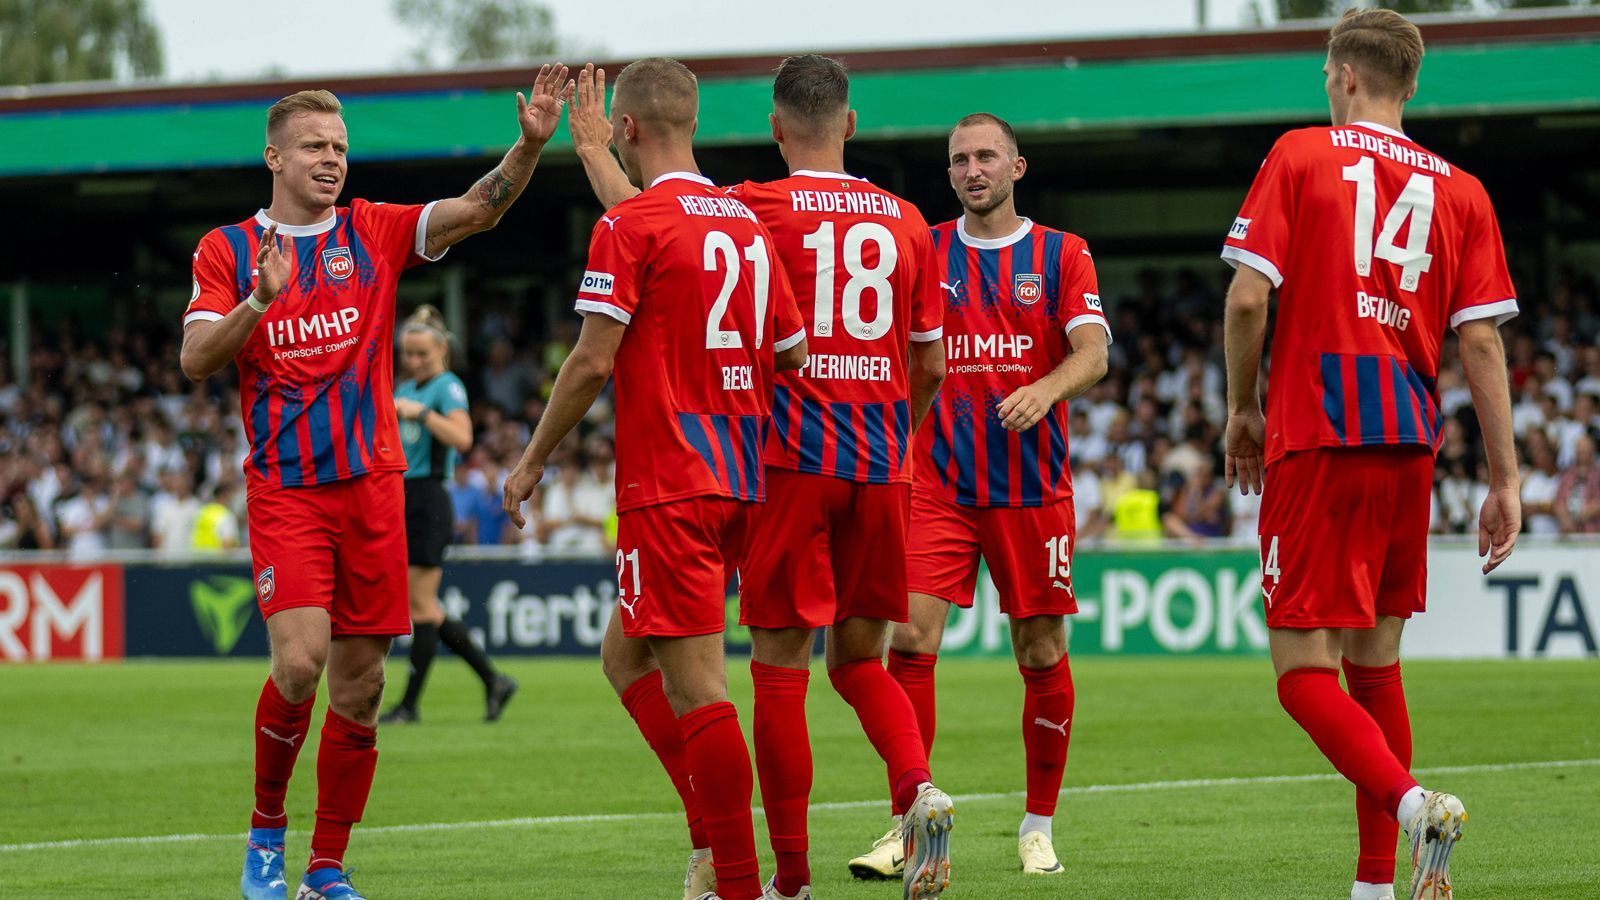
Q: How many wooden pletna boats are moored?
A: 0